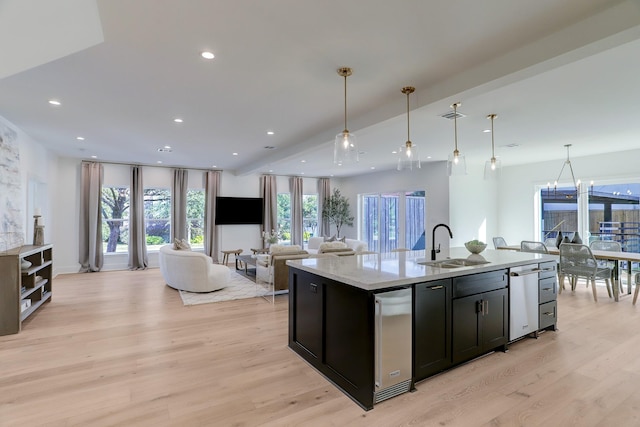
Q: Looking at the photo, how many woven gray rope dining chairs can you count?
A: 6